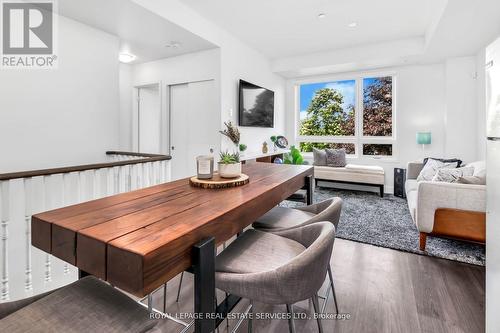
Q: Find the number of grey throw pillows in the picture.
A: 2